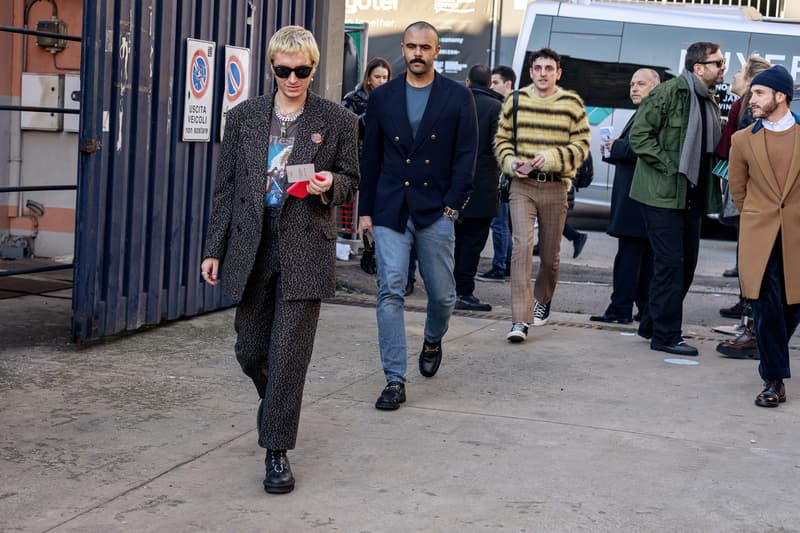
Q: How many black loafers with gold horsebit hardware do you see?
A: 2